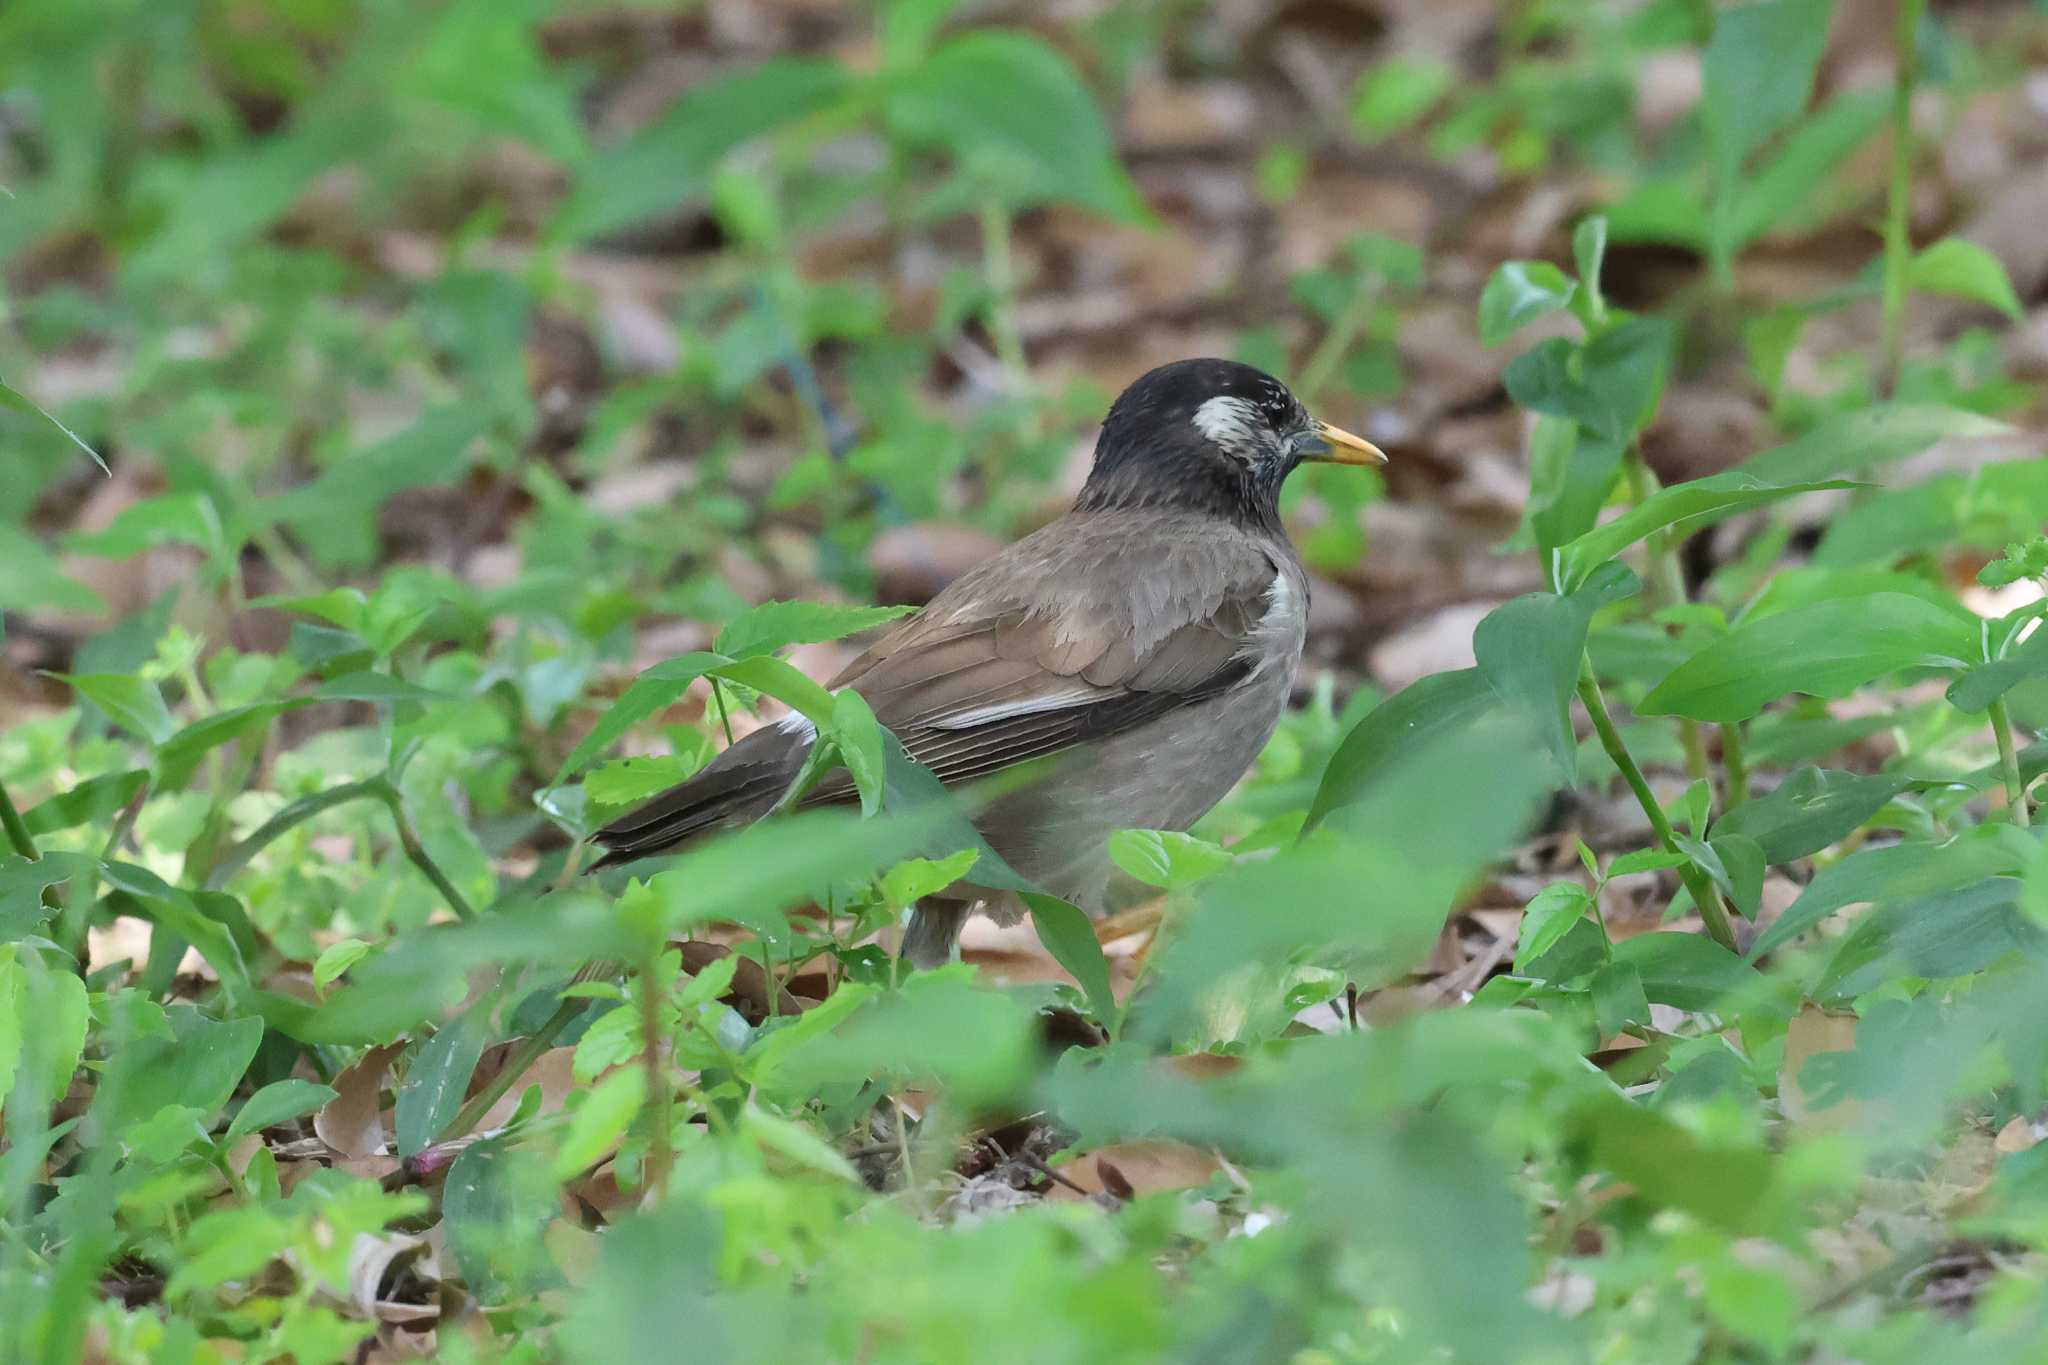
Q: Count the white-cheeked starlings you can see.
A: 1